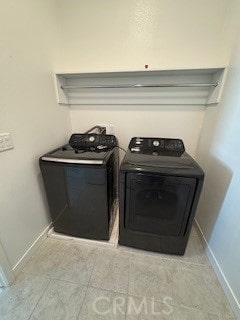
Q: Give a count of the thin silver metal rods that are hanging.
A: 1